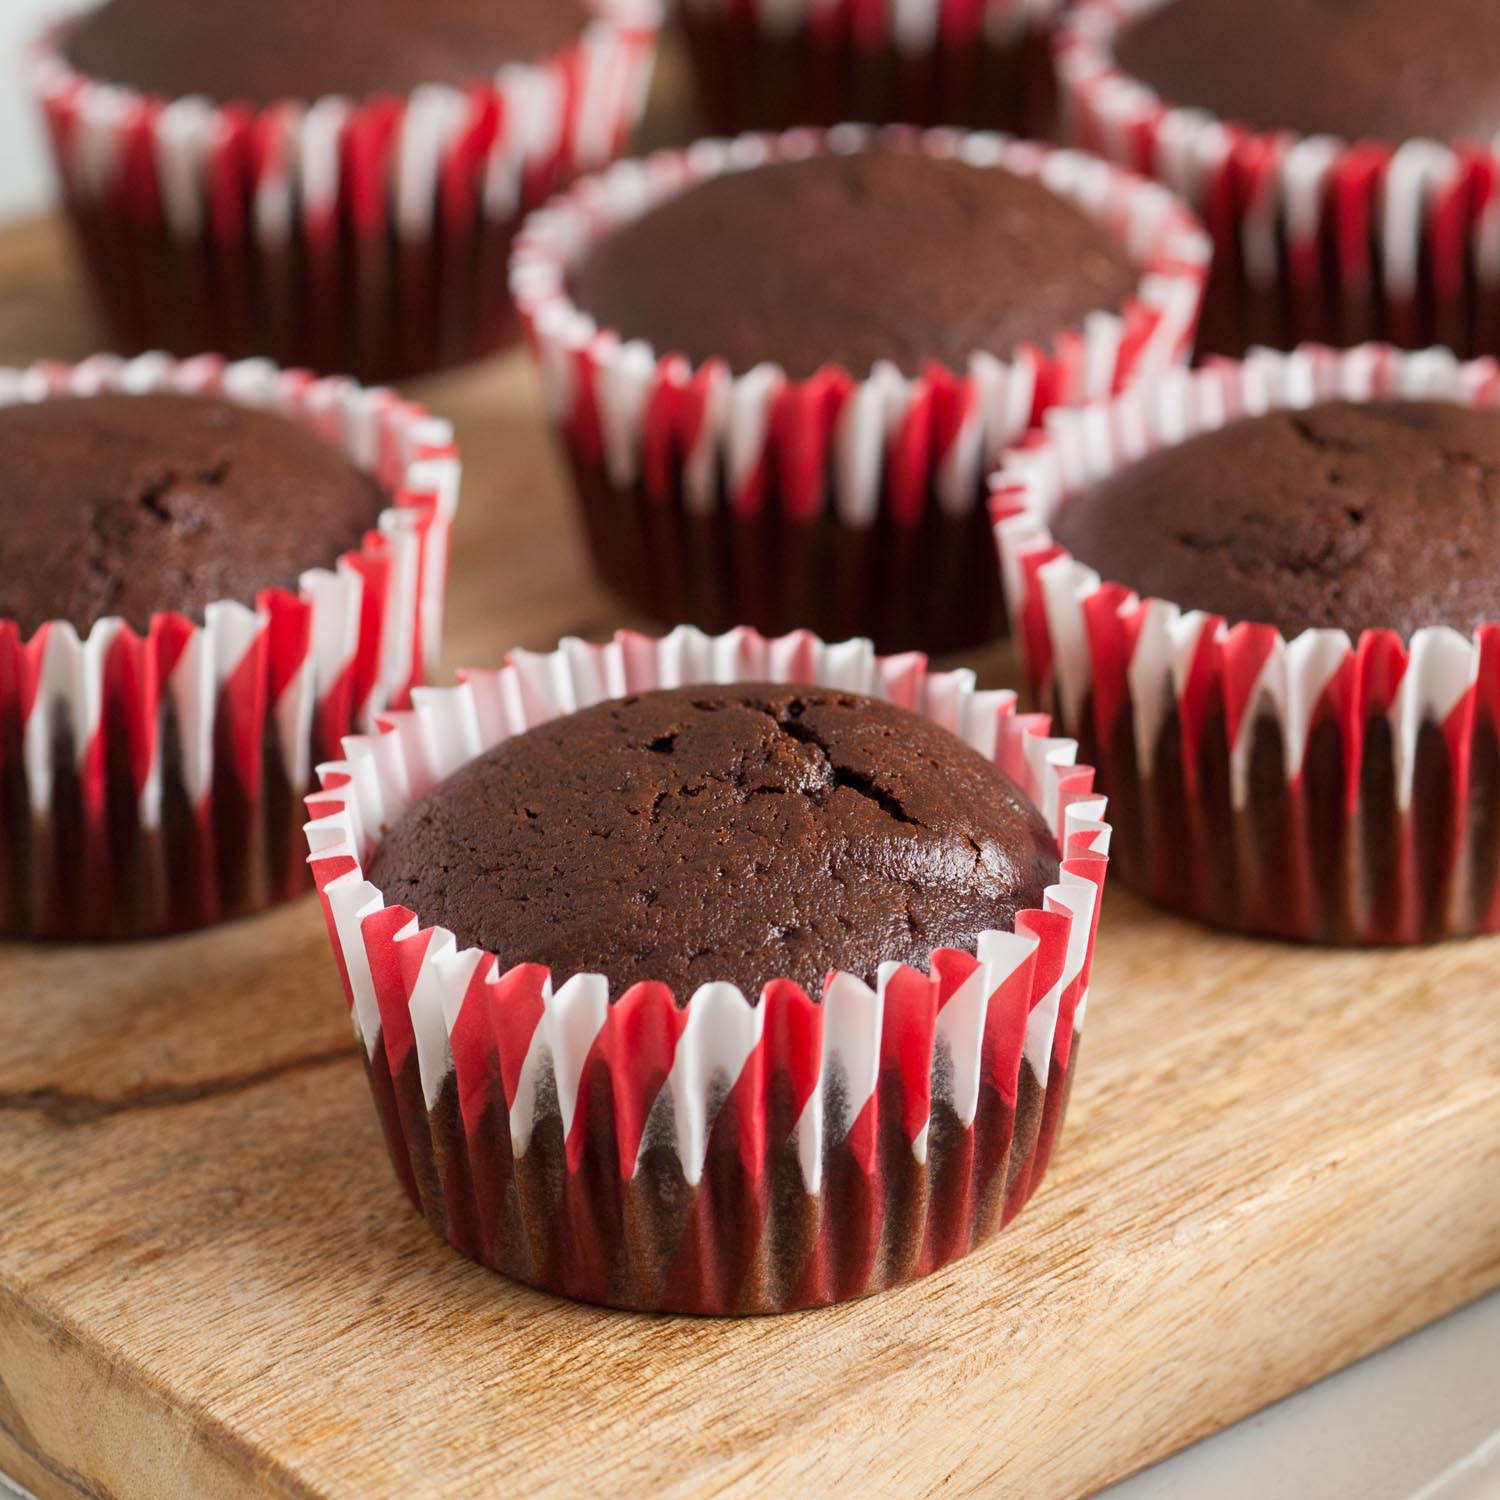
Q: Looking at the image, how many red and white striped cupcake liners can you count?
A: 7